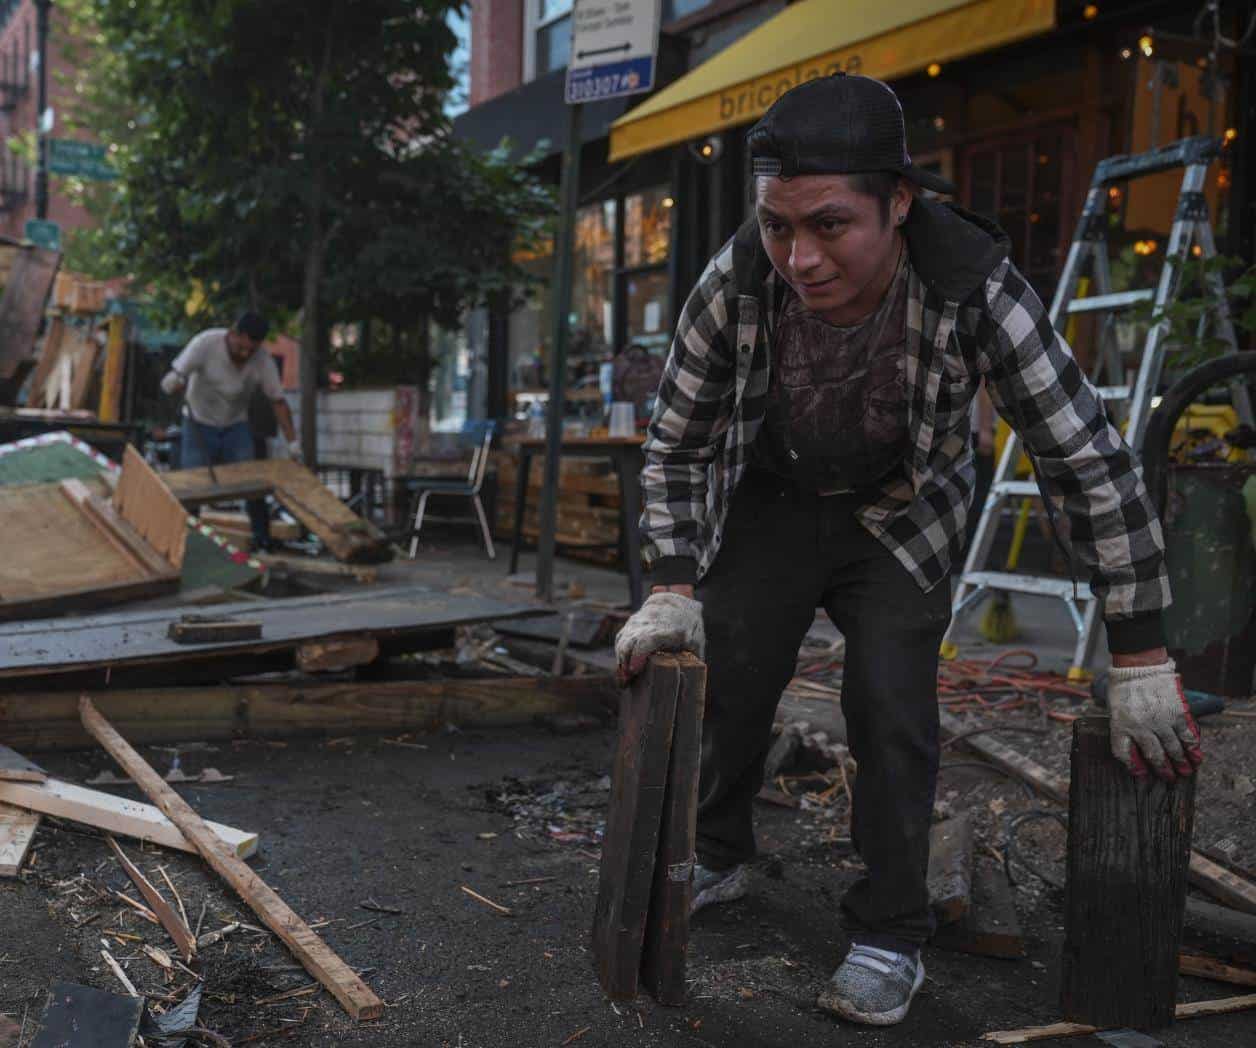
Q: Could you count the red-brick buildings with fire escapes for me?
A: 1